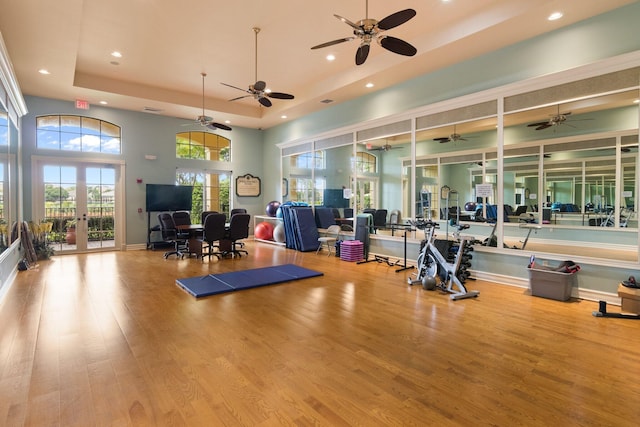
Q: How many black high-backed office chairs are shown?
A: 6